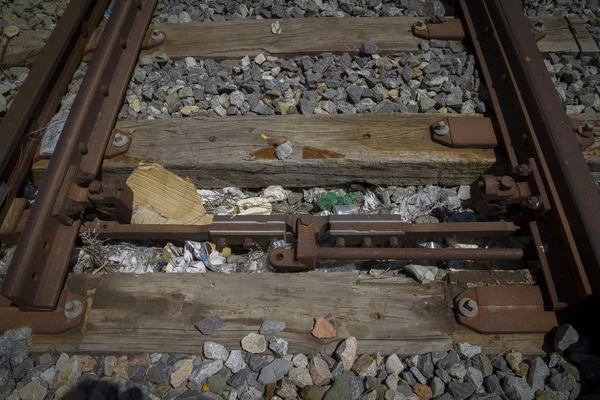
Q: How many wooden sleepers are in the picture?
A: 3